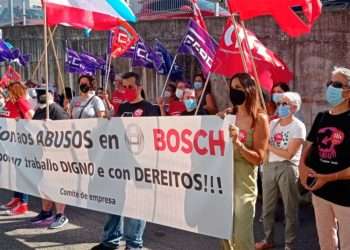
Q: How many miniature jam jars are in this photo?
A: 0